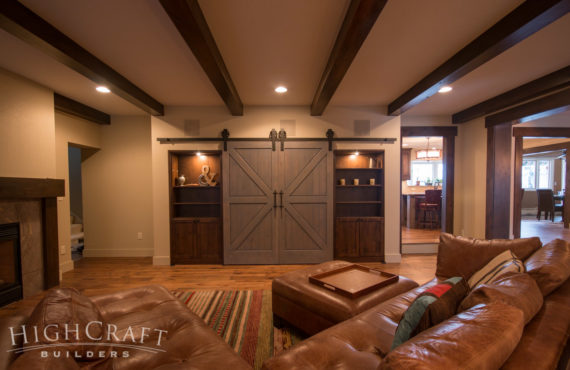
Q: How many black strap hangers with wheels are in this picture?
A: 4